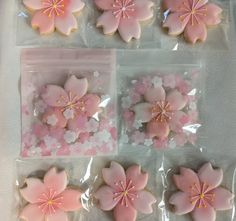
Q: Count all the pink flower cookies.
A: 8